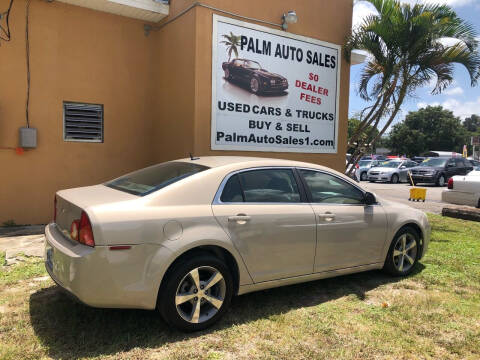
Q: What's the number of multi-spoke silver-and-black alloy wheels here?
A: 2